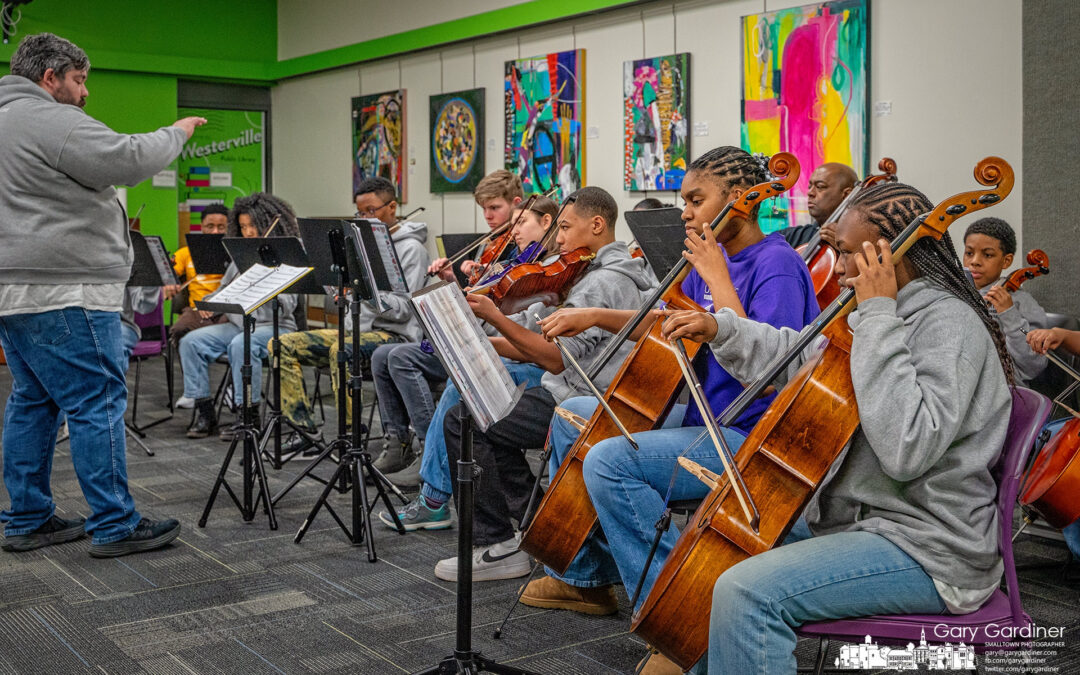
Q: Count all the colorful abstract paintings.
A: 5